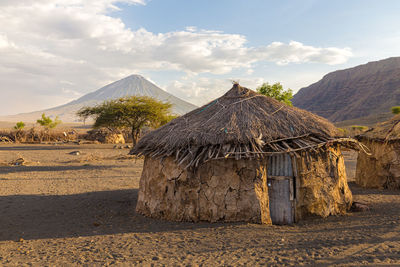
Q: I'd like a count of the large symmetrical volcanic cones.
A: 1